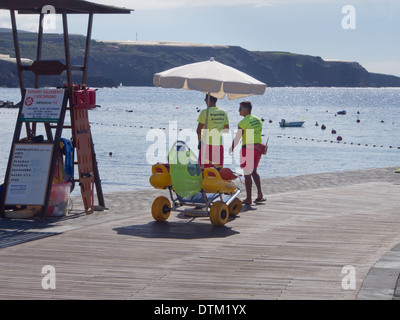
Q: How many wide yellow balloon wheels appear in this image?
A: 3